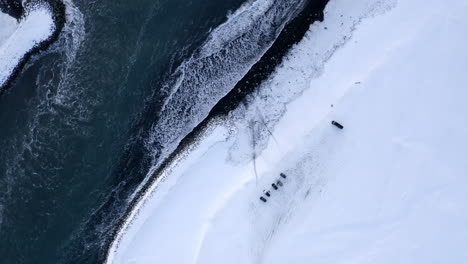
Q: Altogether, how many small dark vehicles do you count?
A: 6